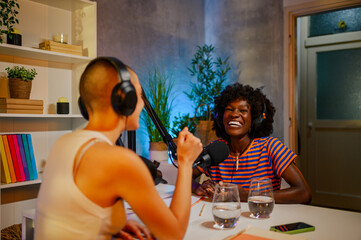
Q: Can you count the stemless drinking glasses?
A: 2